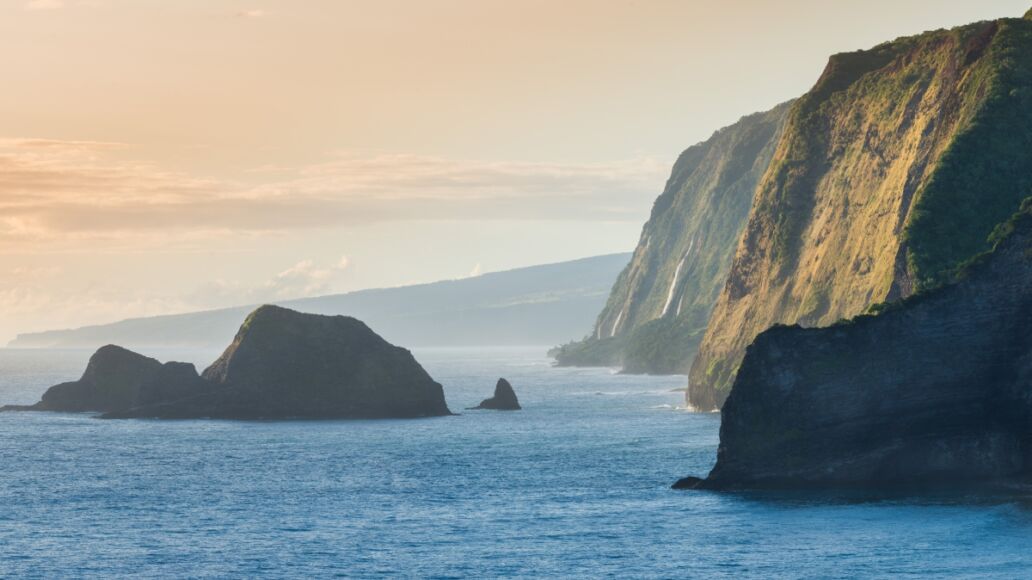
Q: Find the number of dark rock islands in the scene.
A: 3